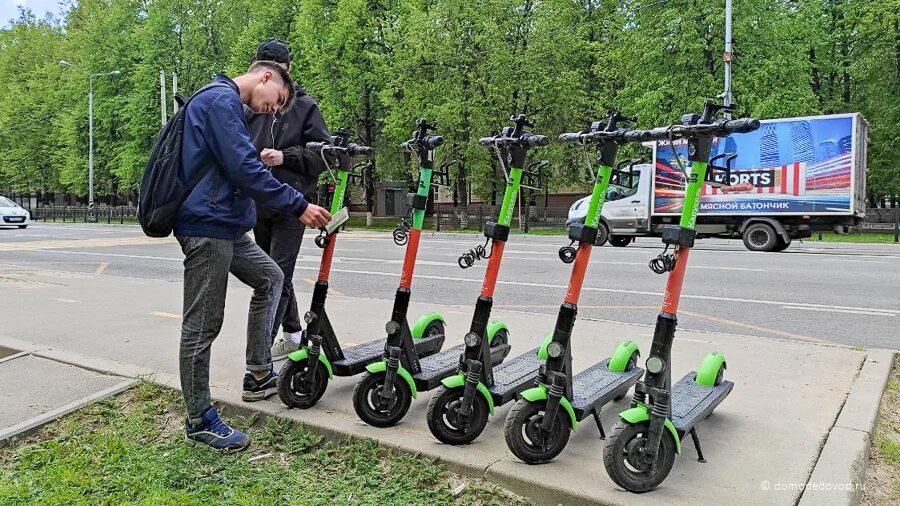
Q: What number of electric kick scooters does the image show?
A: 5